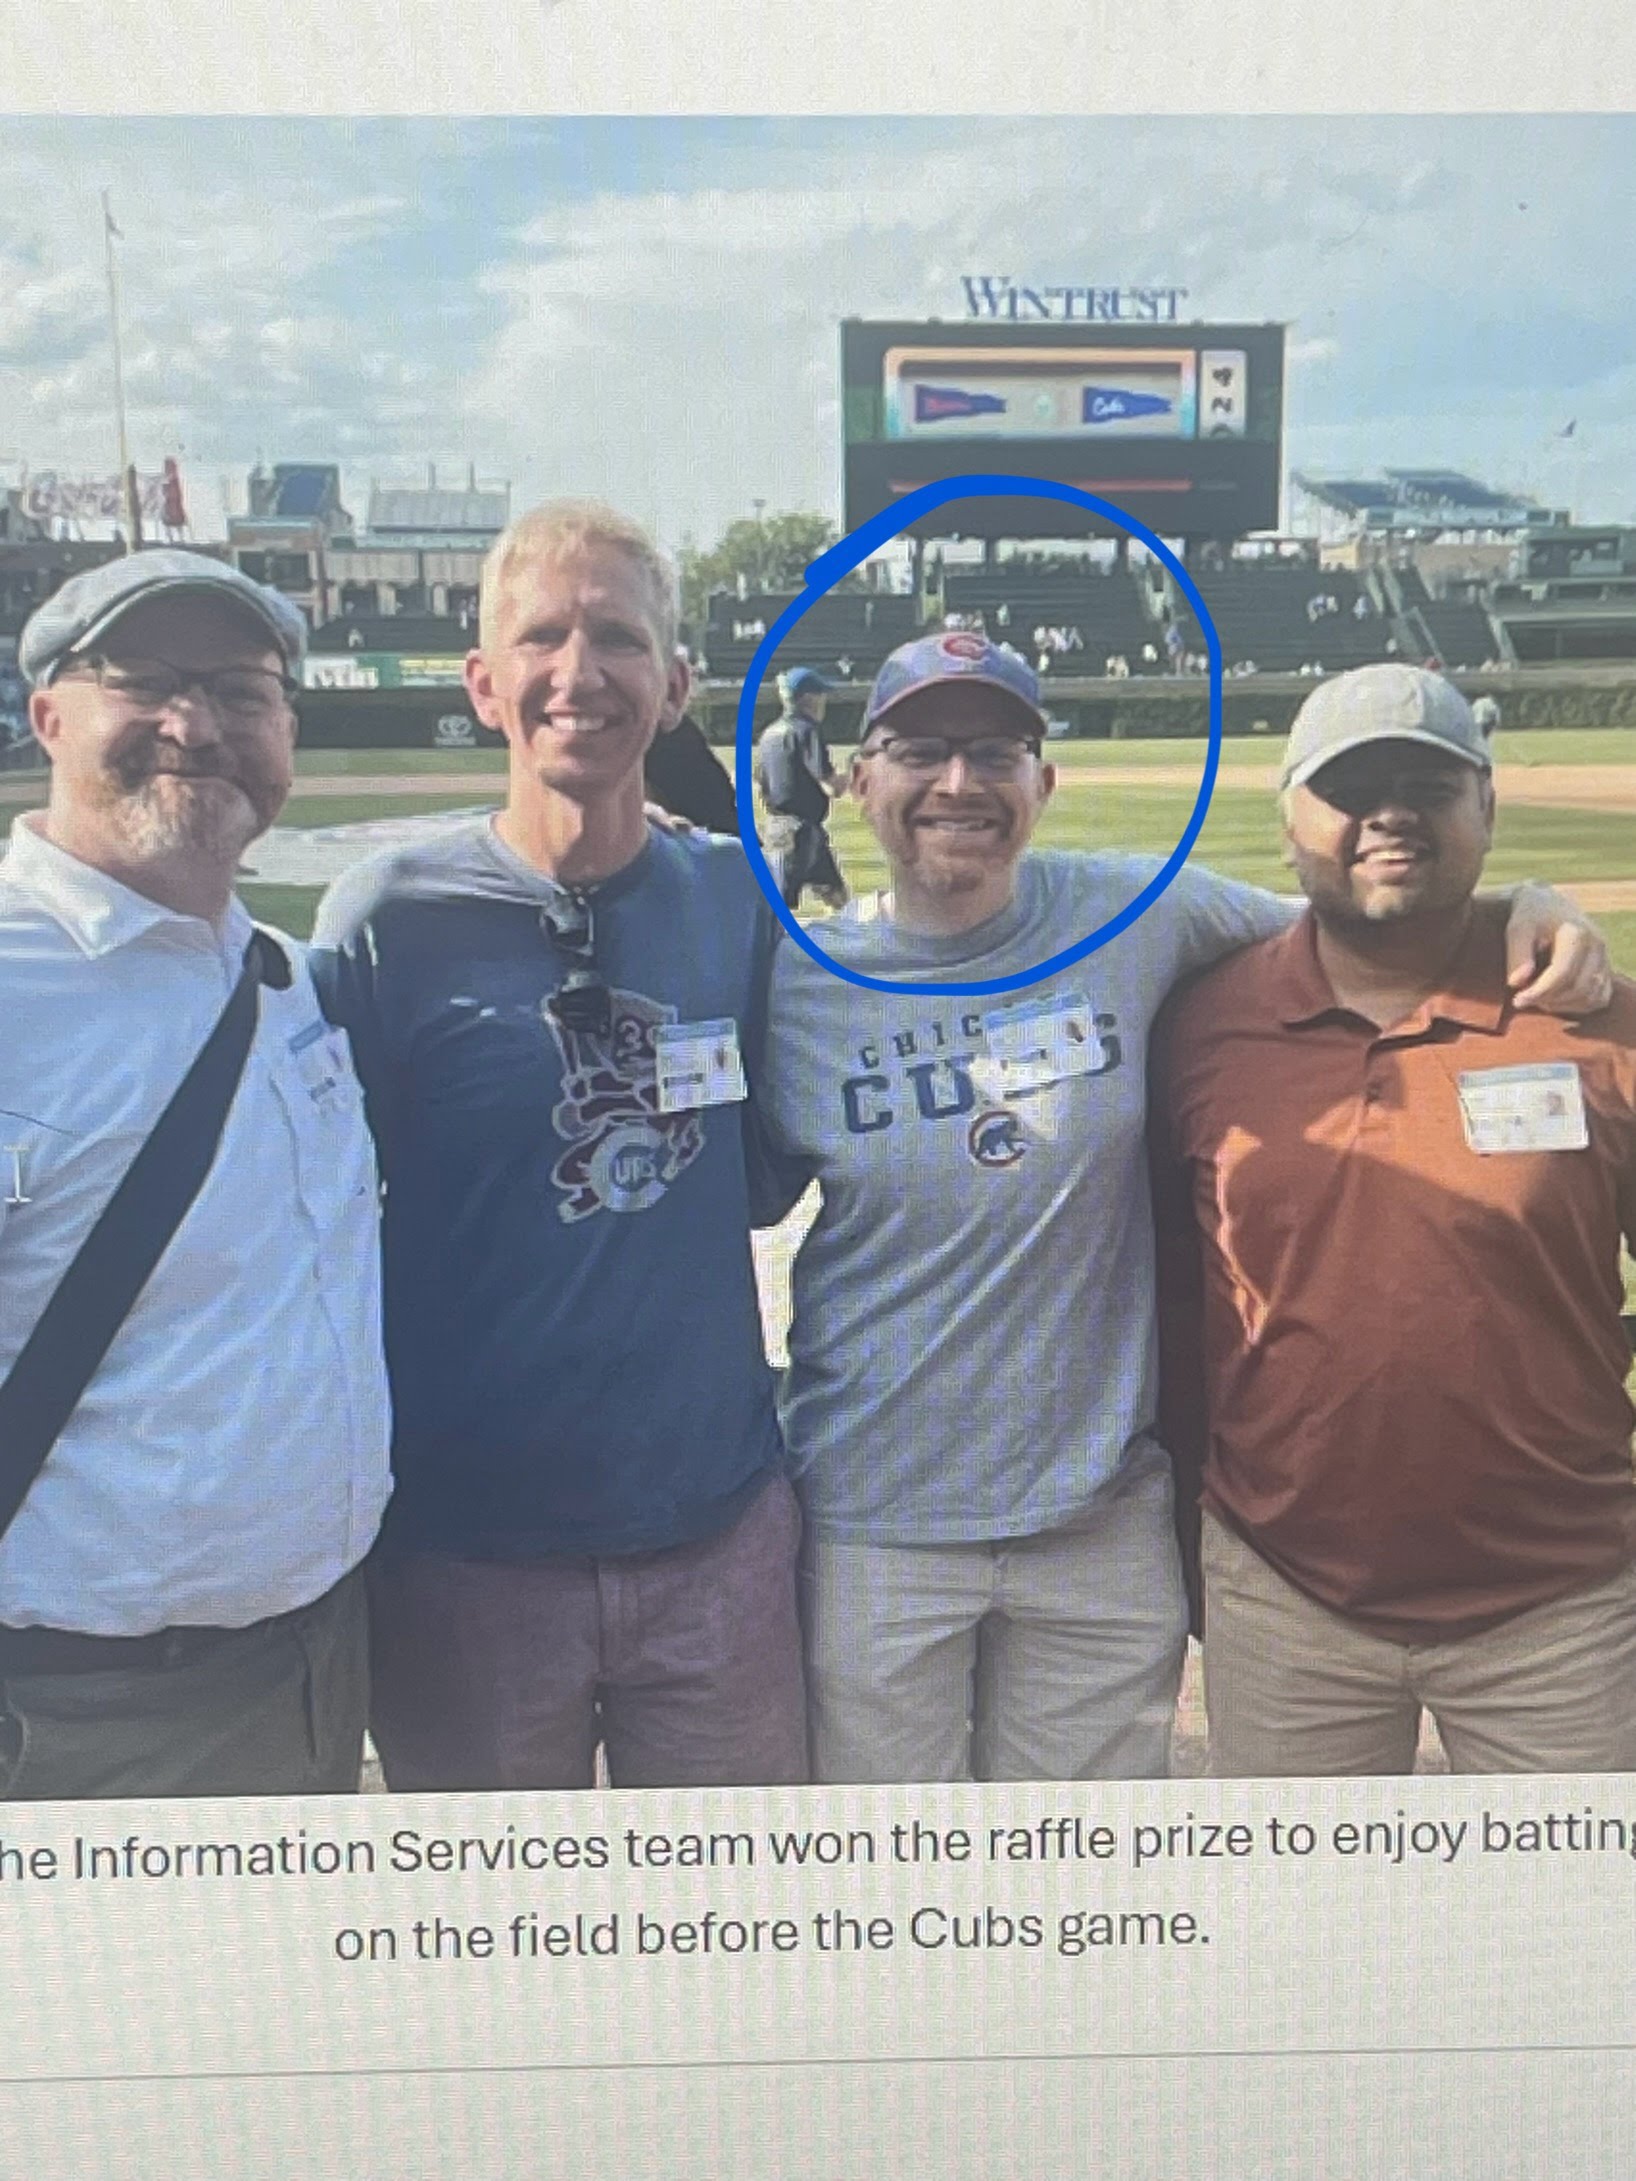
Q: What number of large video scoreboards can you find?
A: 1